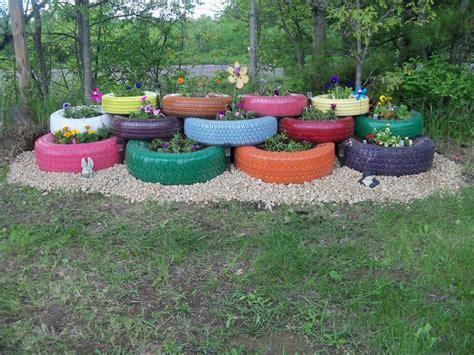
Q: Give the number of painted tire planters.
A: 13